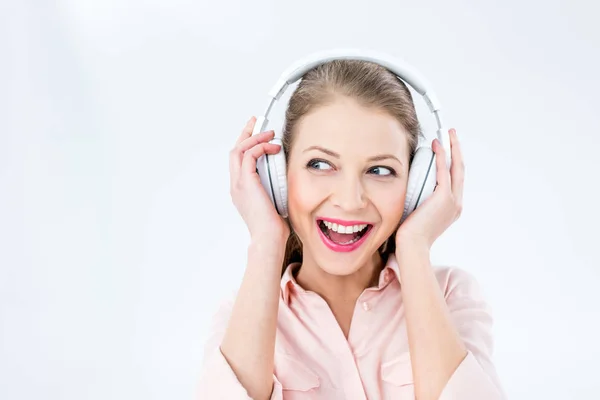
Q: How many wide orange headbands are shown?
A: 0